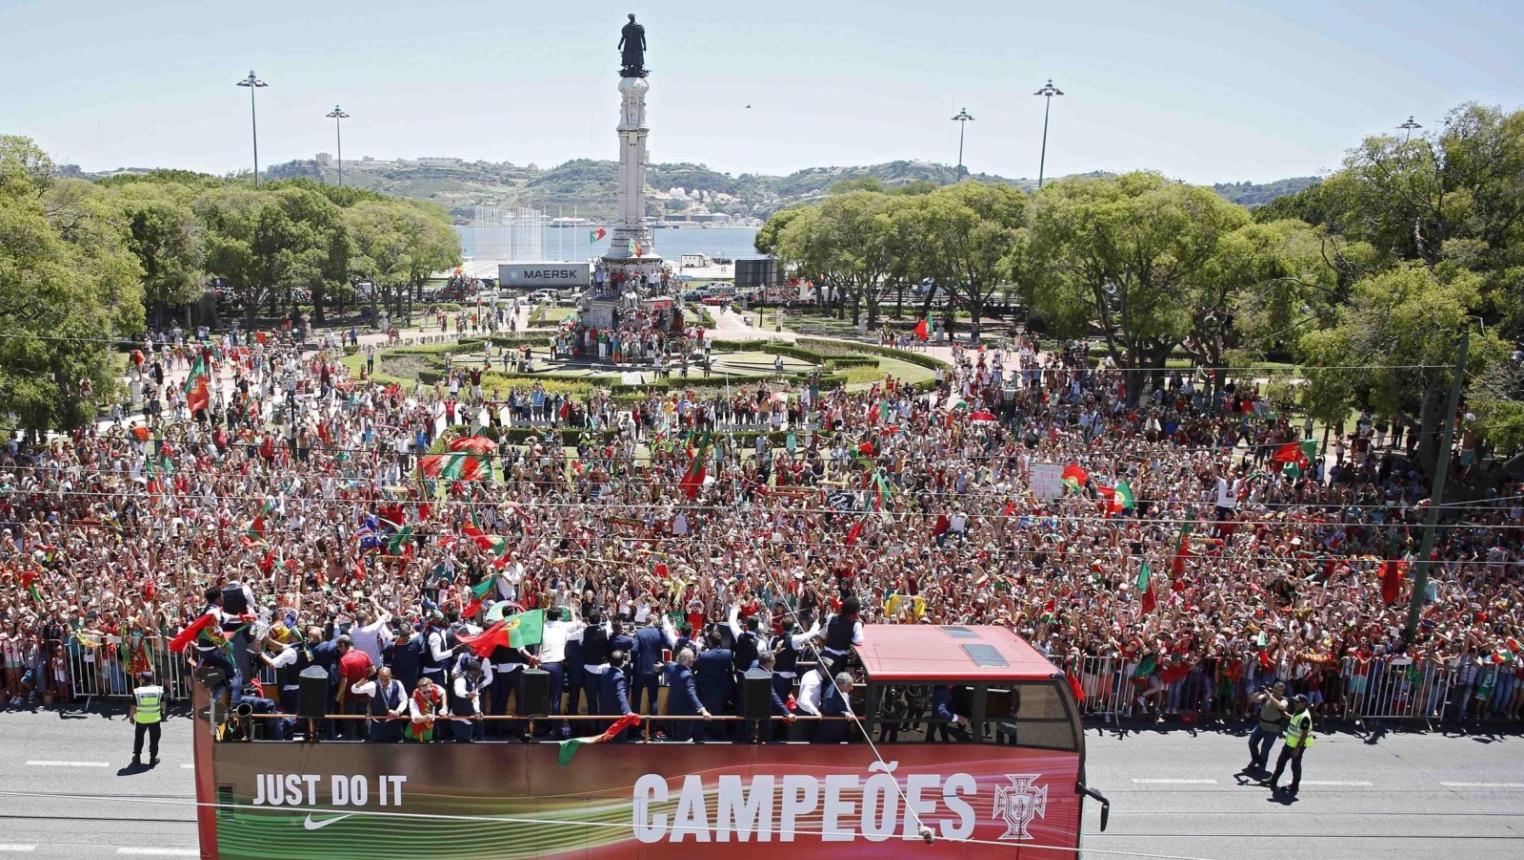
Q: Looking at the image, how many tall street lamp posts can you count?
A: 5